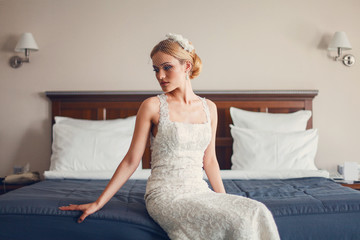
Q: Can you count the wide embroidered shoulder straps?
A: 2